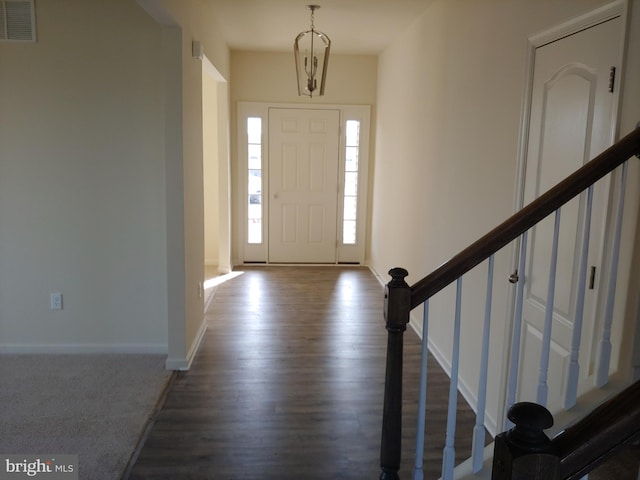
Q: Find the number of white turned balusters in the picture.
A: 7